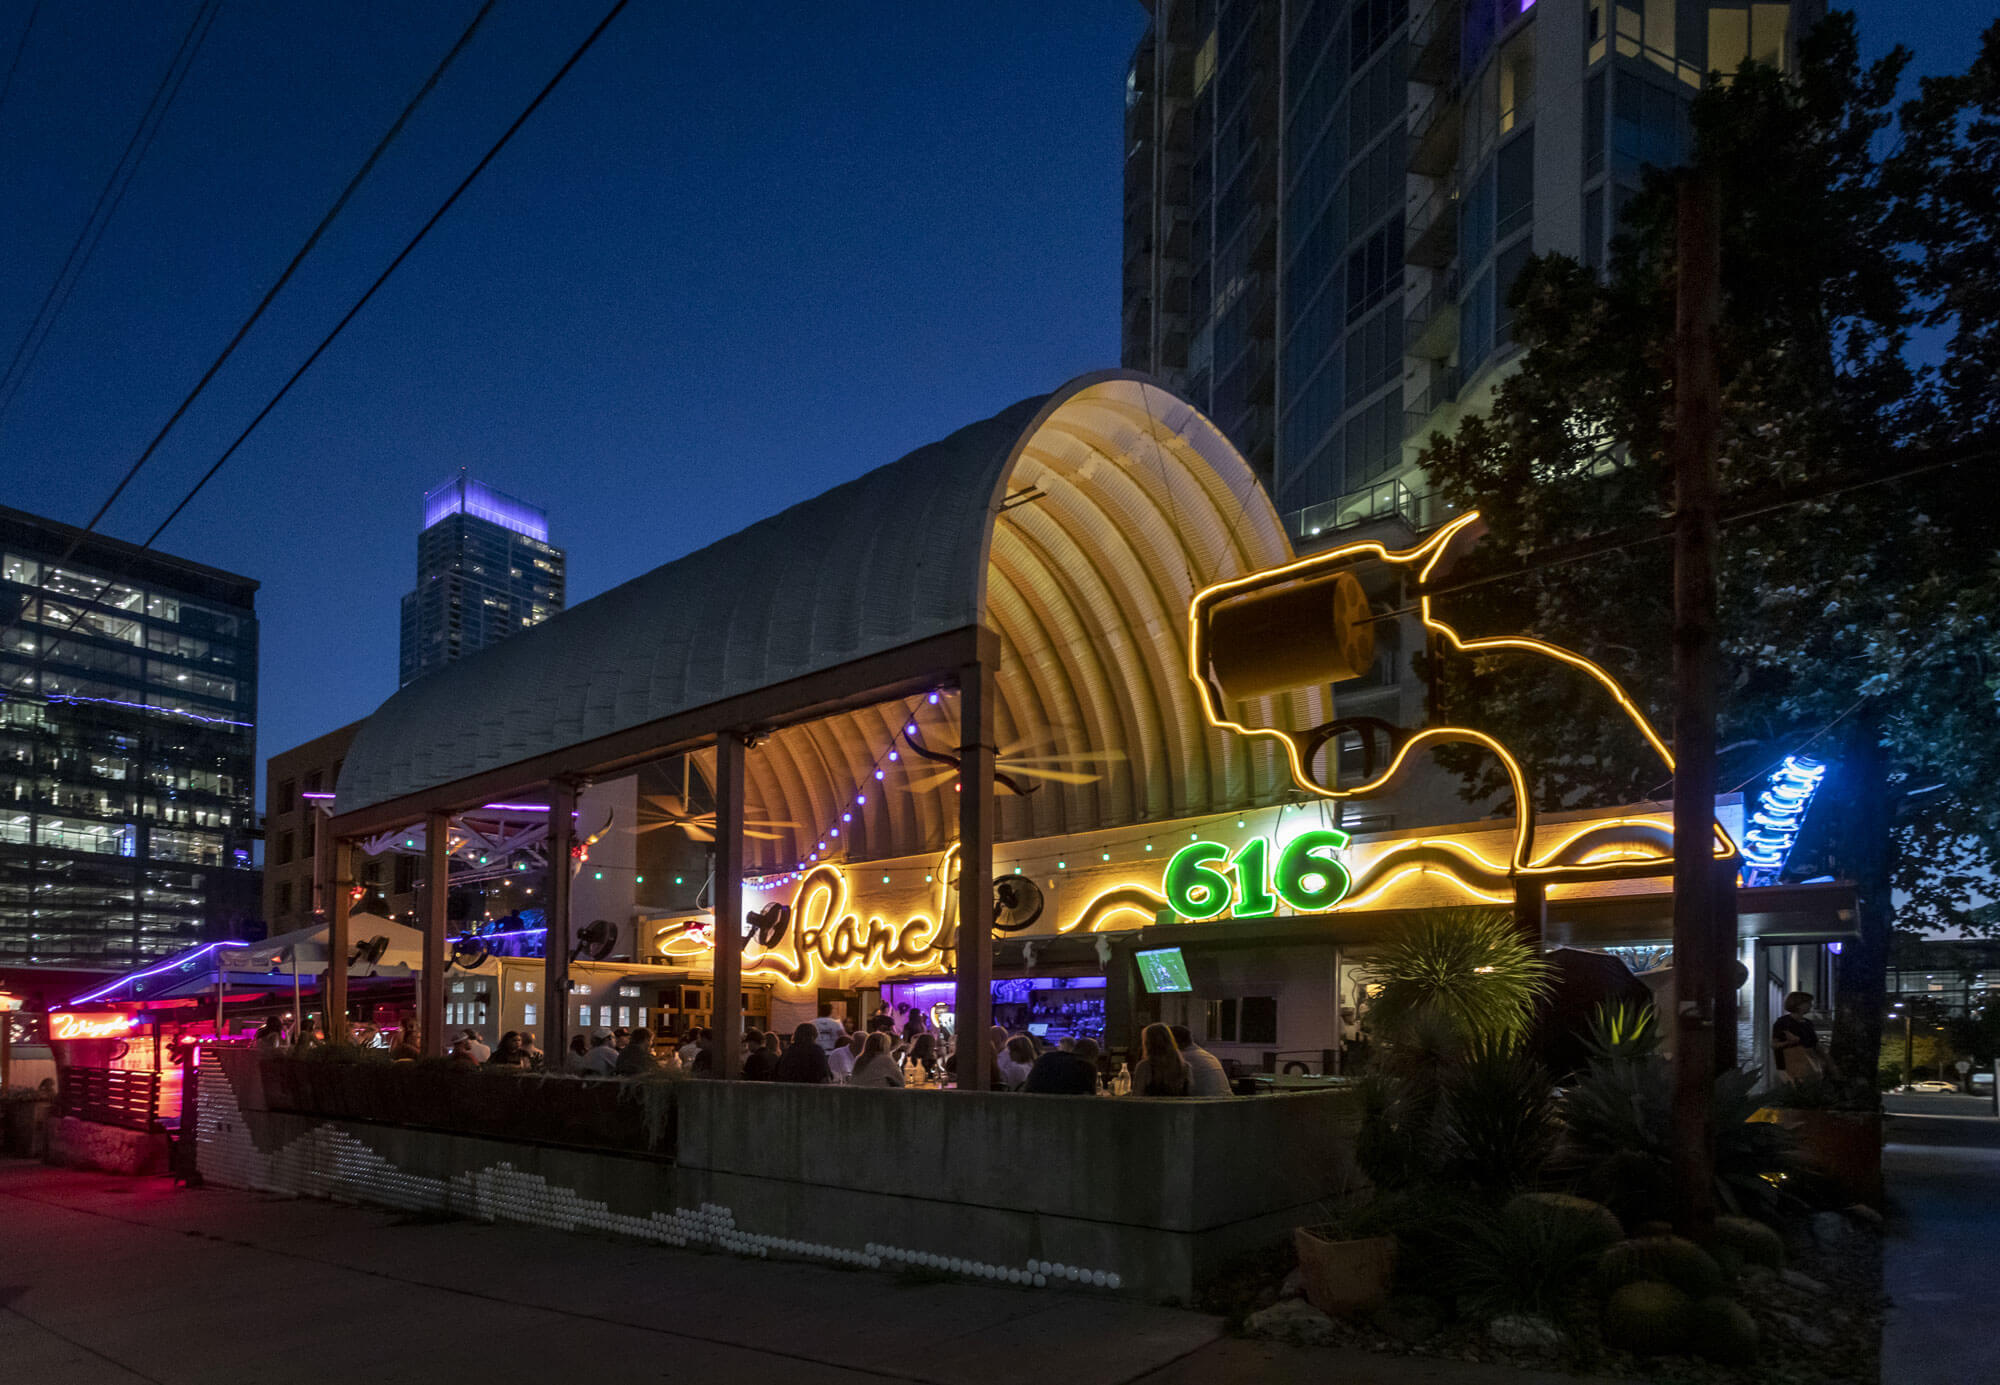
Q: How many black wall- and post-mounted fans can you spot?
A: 5